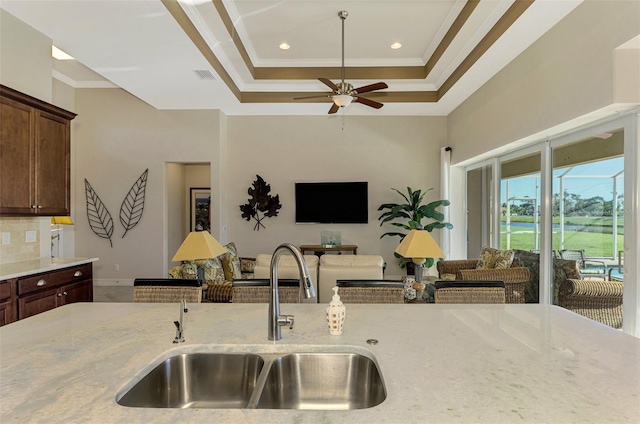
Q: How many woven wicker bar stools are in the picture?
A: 4